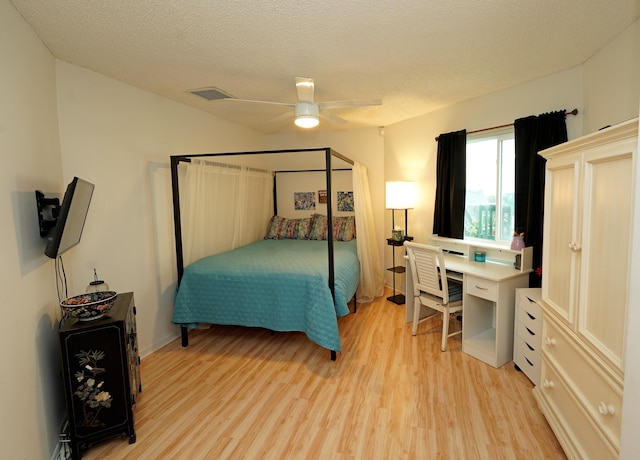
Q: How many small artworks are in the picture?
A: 3